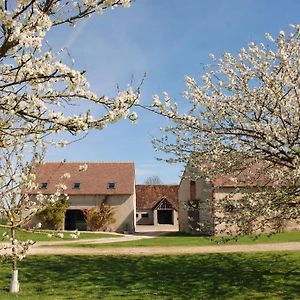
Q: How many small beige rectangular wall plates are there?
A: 0